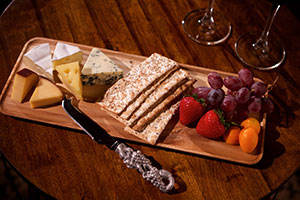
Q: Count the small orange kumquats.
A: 3